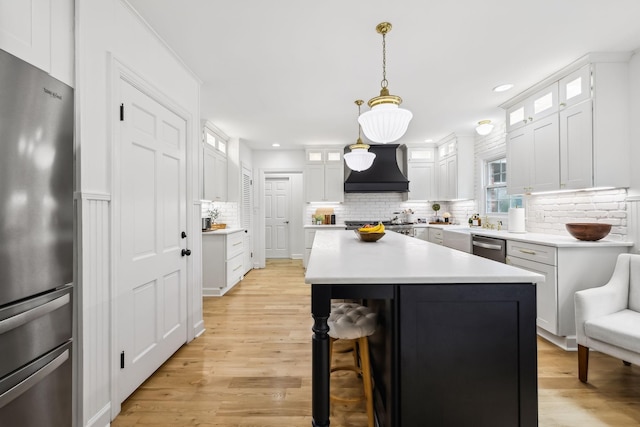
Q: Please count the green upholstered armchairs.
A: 0